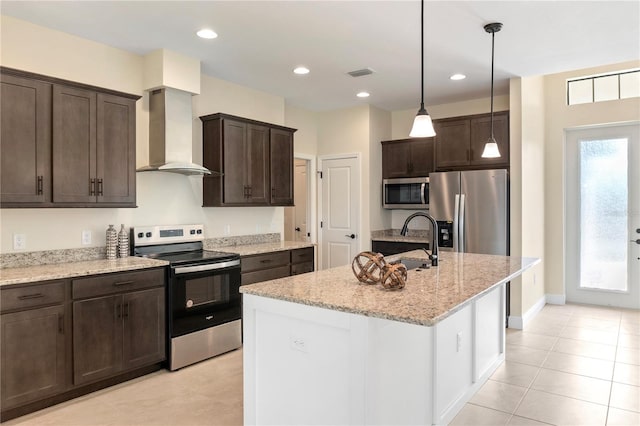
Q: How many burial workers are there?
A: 0